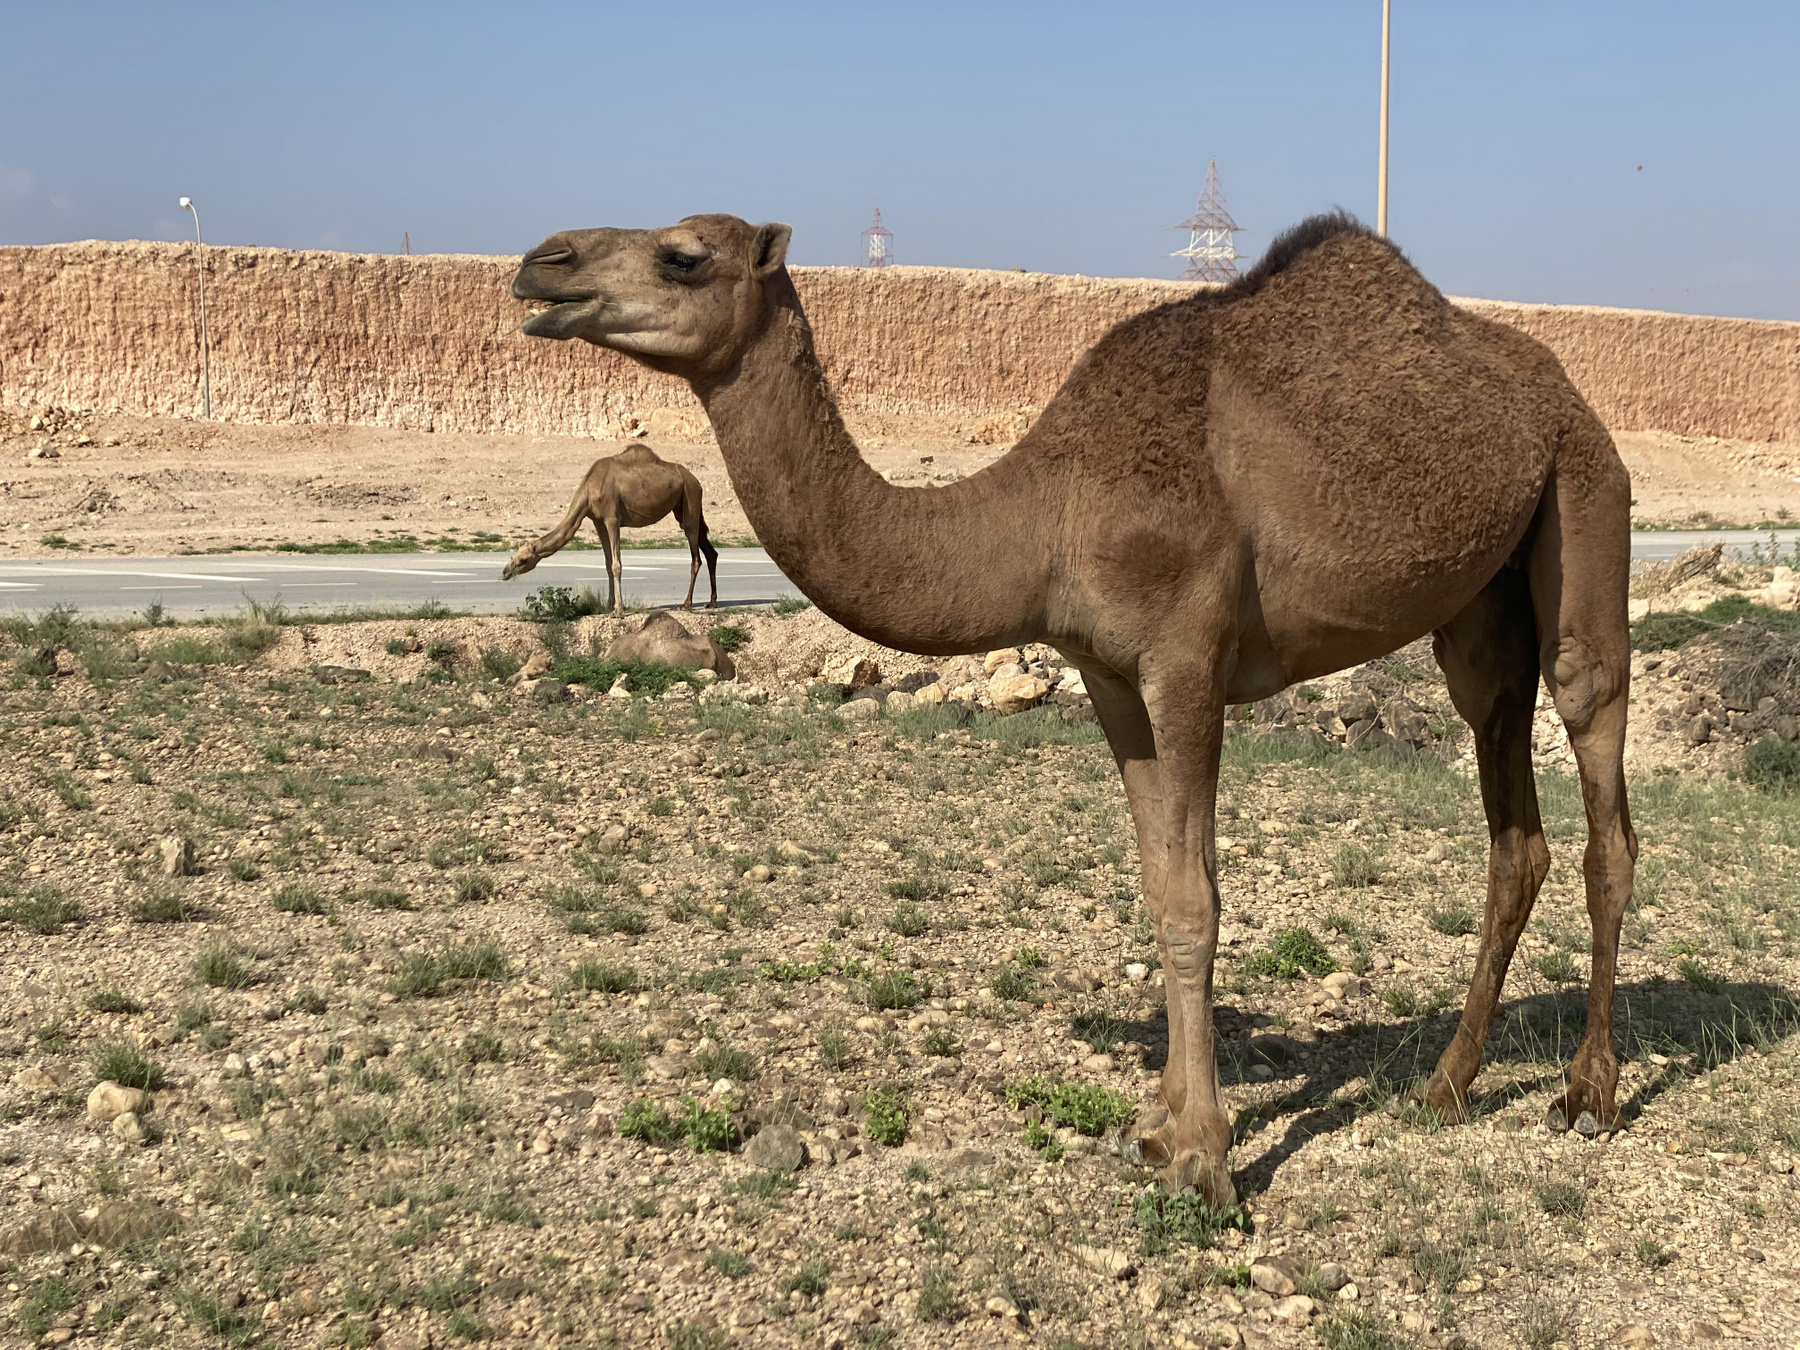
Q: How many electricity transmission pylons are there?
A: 3